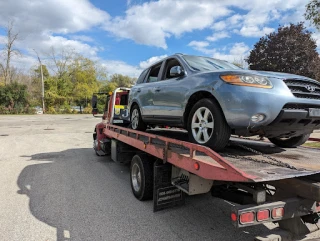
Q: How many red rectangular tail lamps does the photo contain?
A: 3